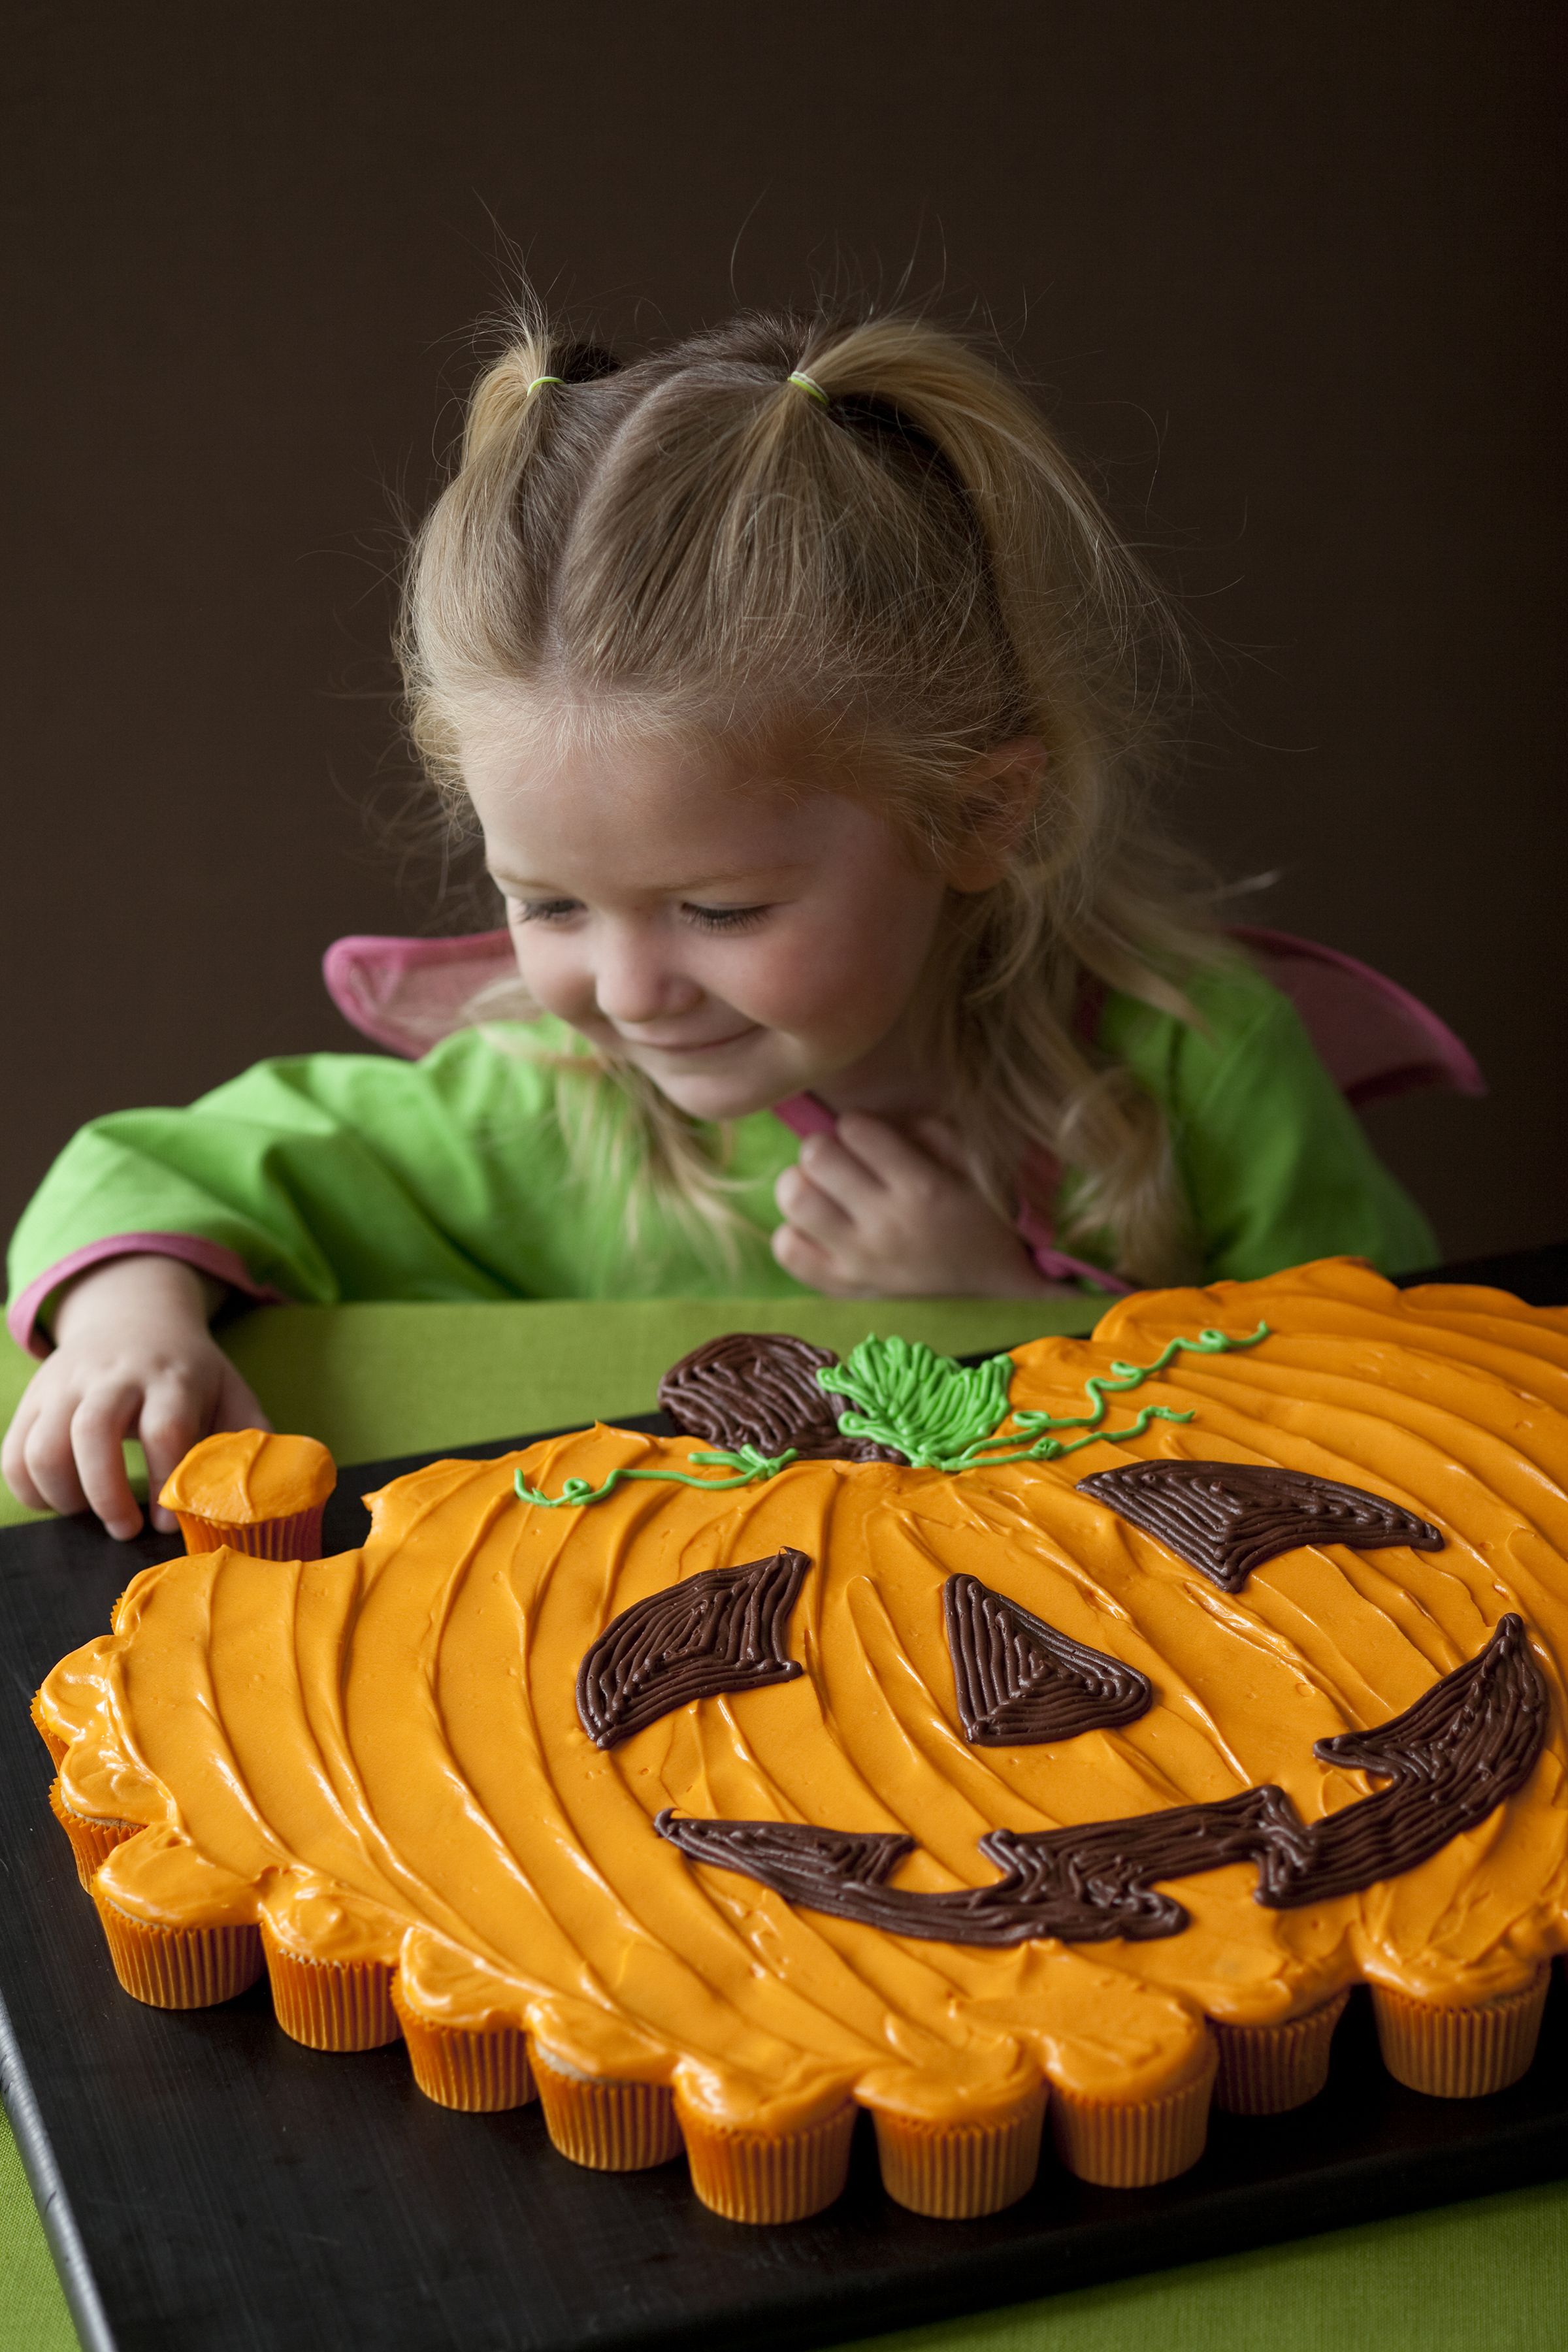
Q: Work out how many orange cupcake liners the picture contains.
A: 13